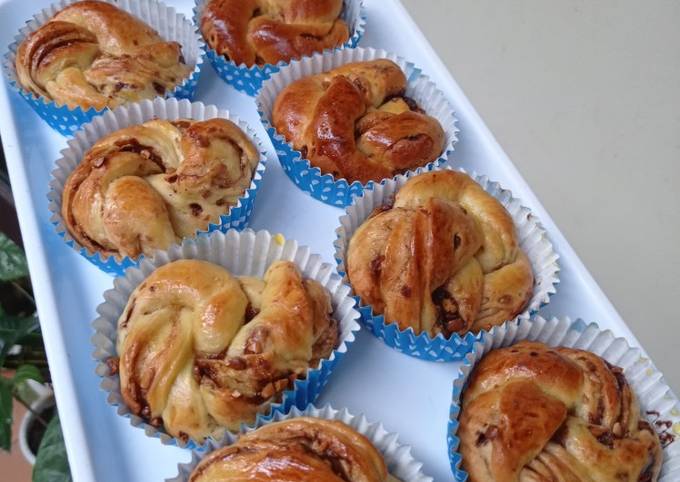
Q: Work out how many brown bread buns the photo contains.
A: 8